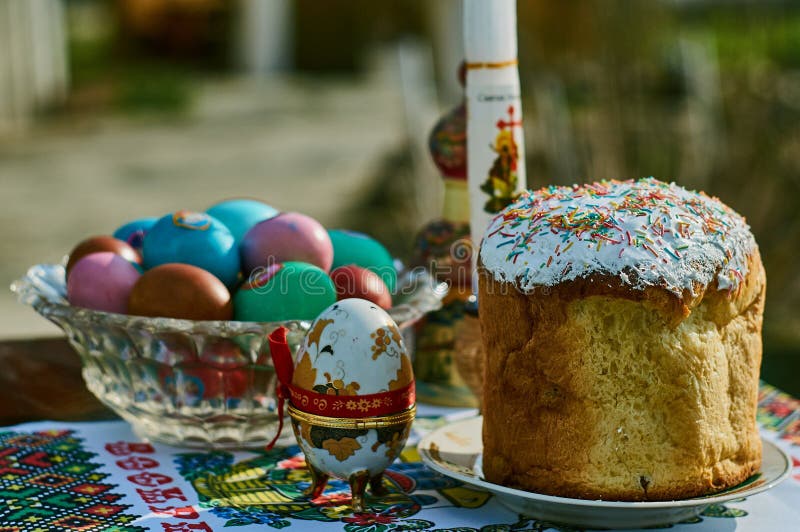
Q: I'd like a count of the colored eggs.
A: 10